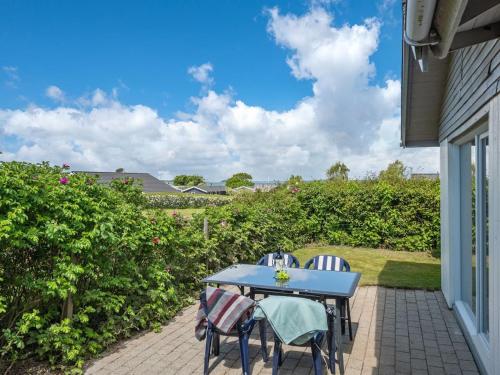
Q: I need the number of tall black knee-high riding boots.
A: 0